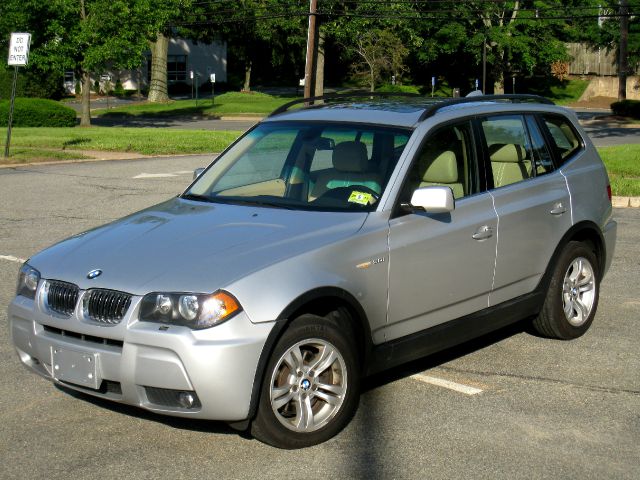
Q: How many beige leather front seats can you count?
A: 2